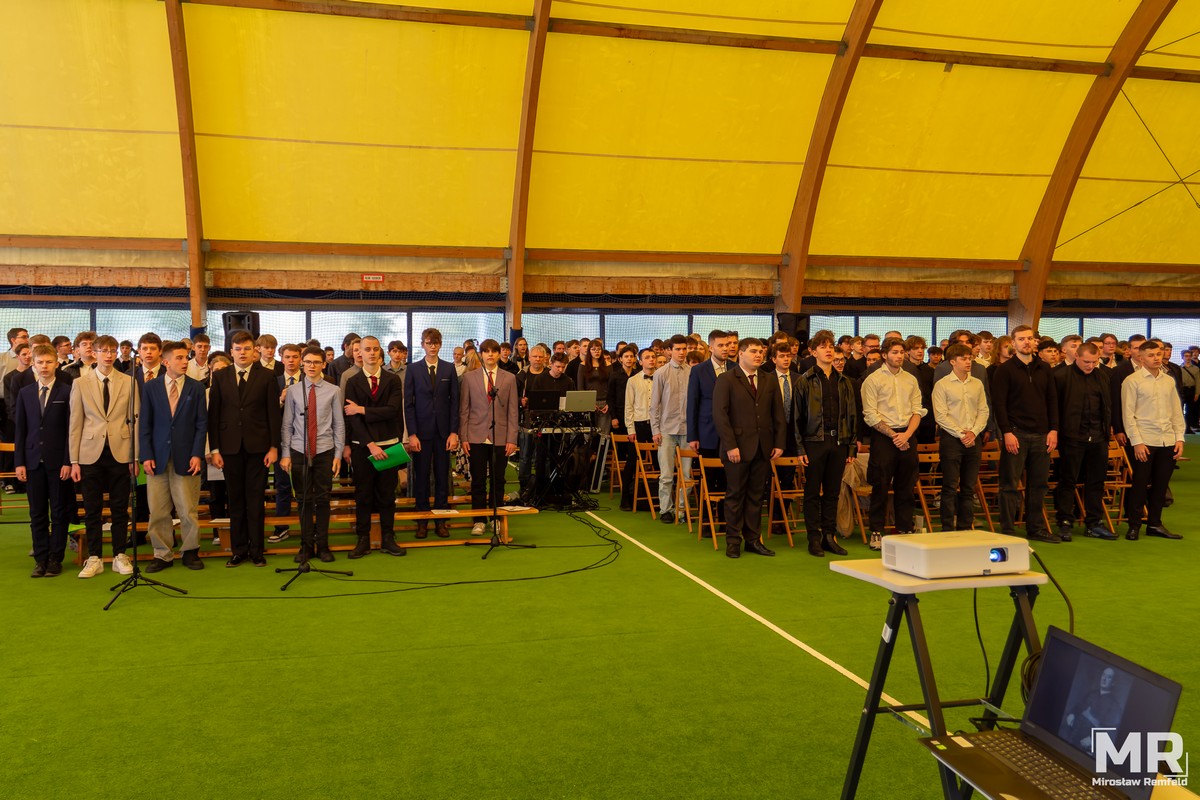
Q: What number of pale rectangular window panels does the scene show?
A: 14